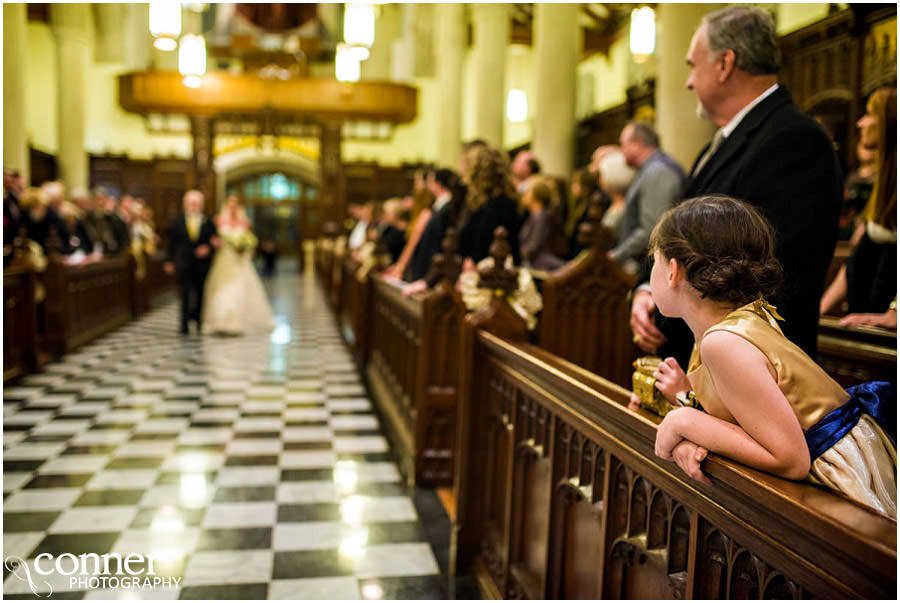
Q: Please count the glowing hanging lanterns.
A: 6